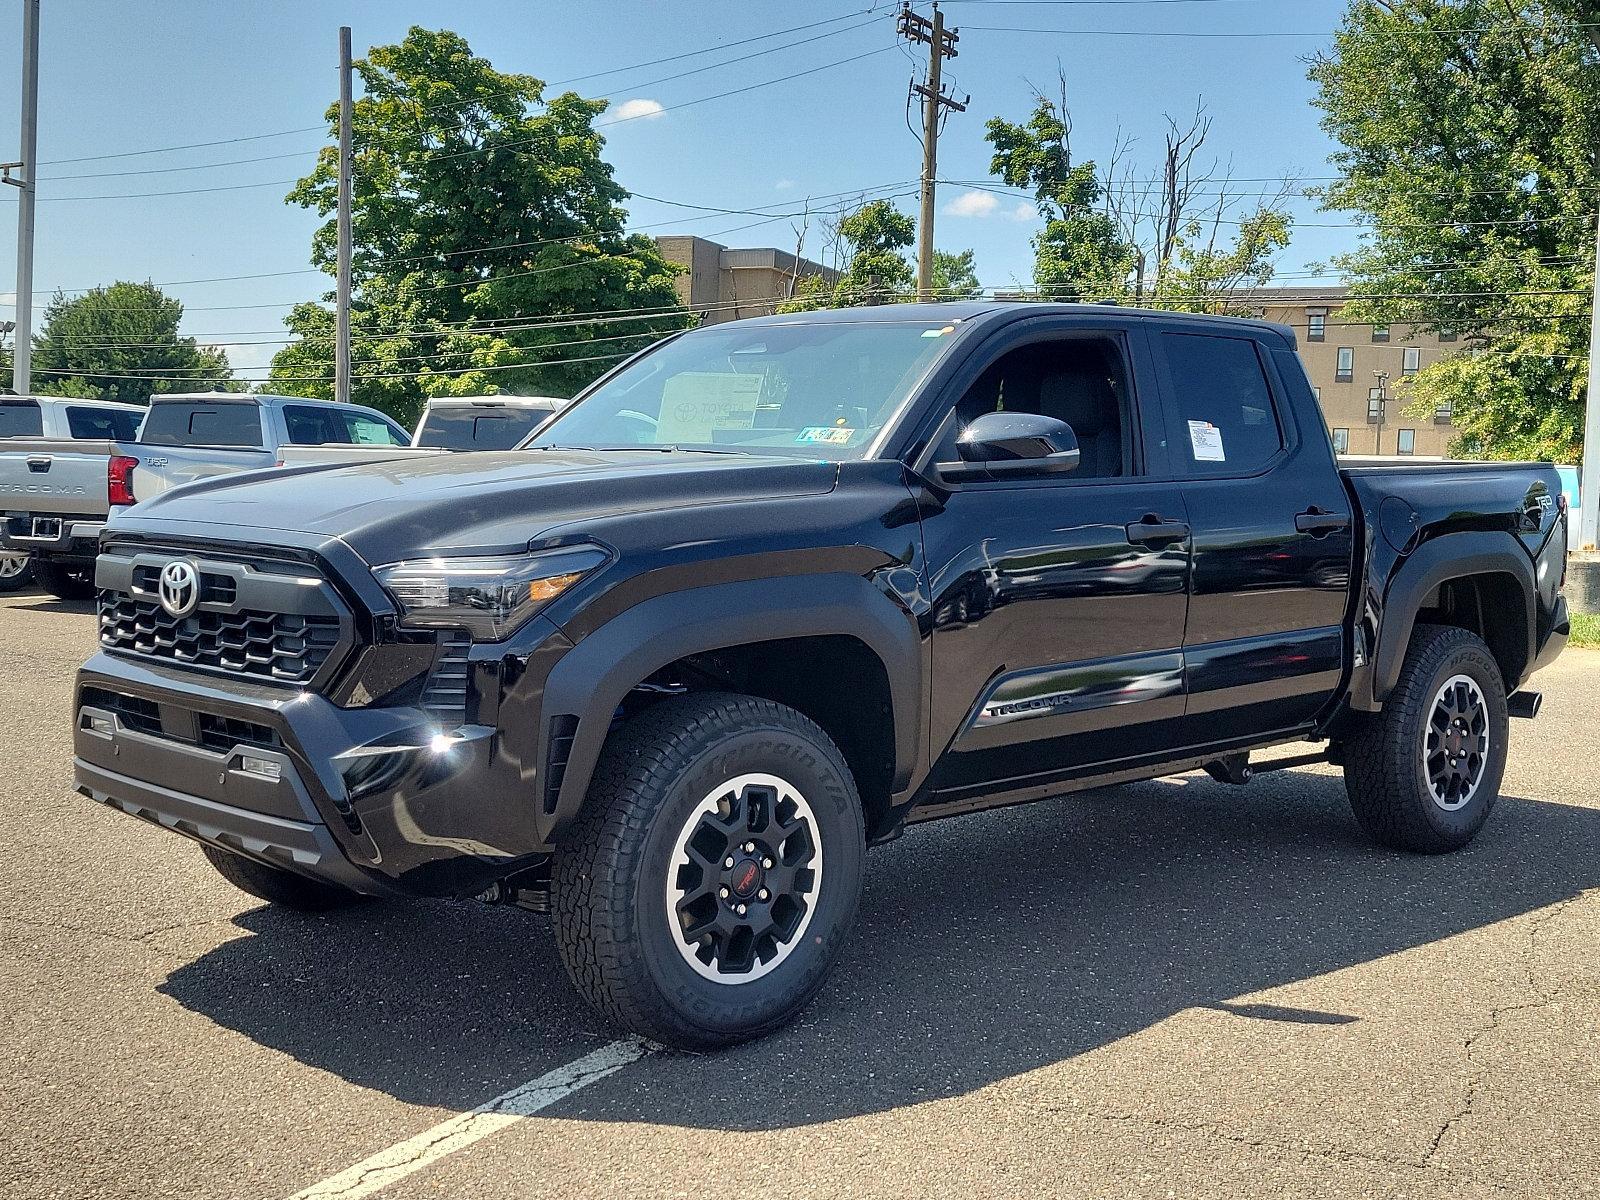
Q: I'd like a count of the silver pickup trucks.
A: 1